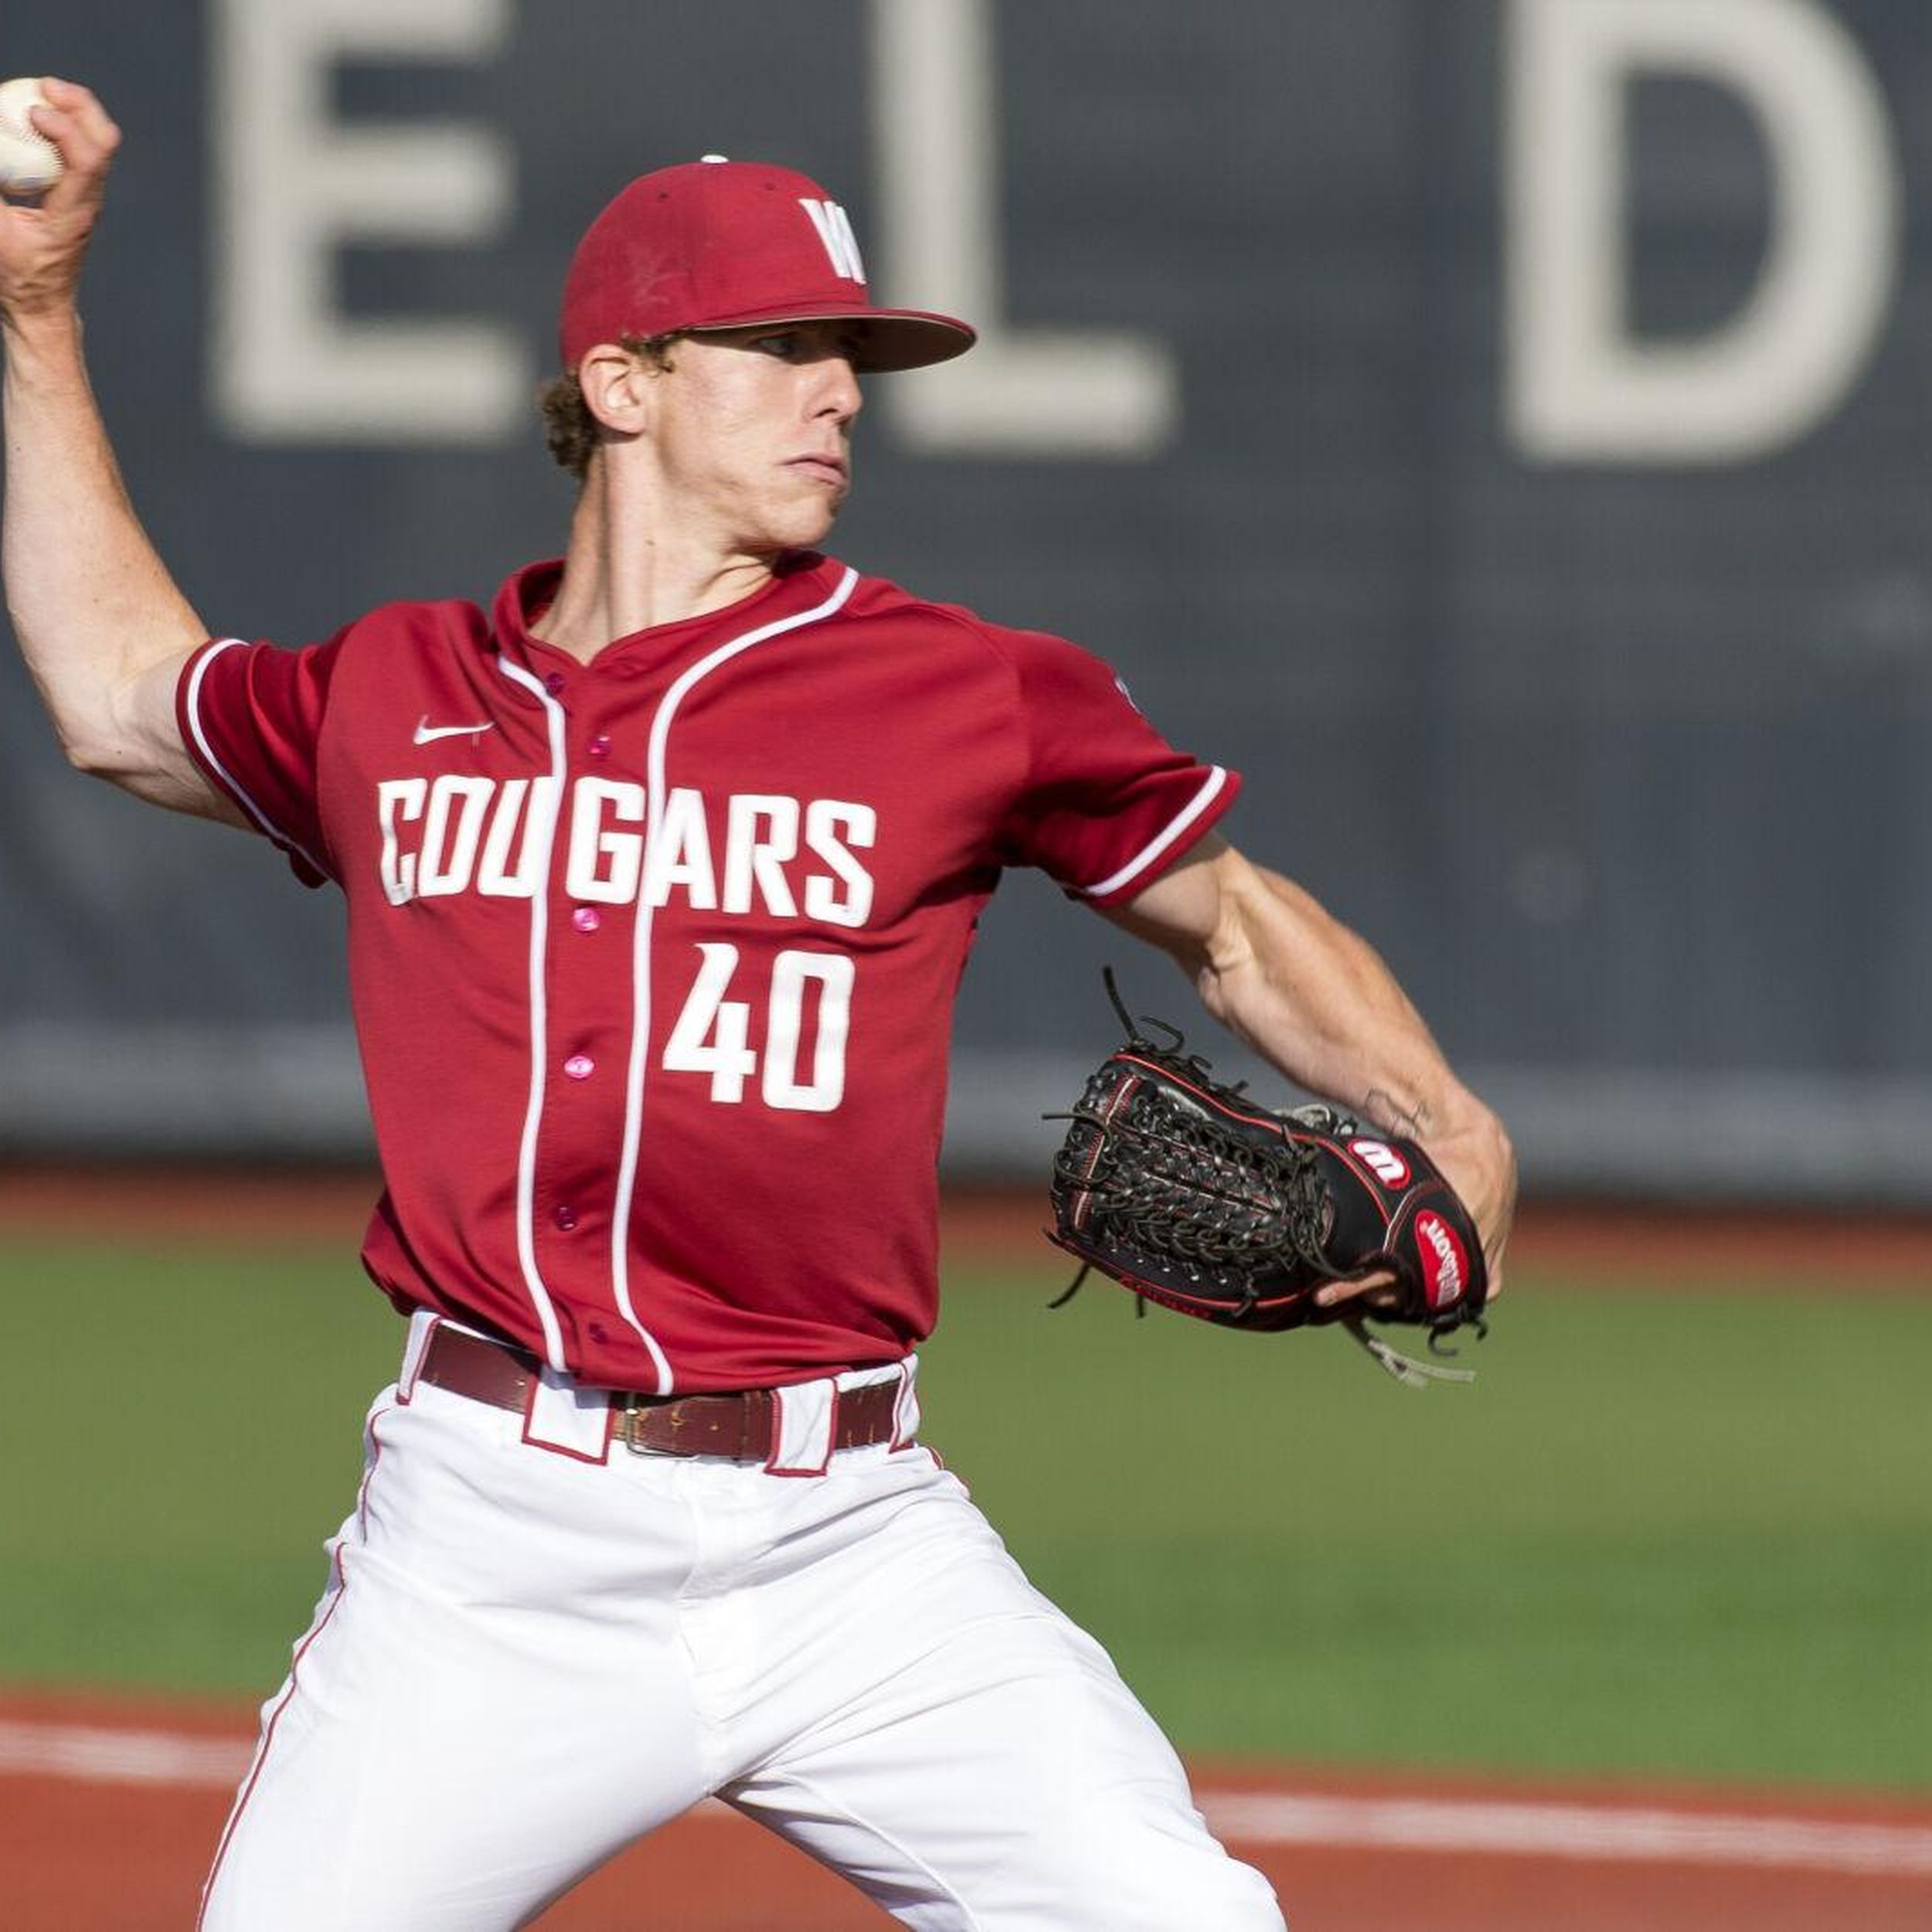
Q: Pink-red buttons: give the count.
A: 6